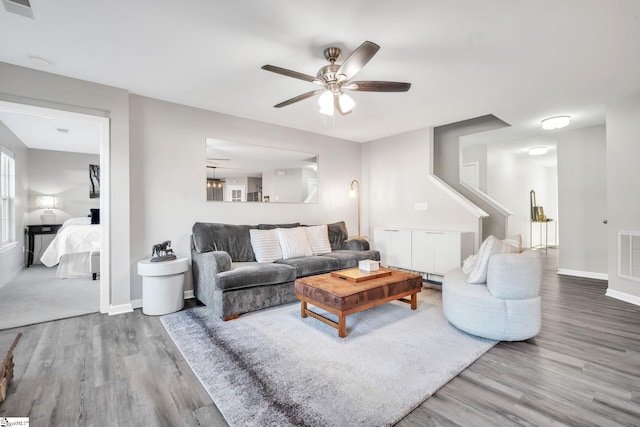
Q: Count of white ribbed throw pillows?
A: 3